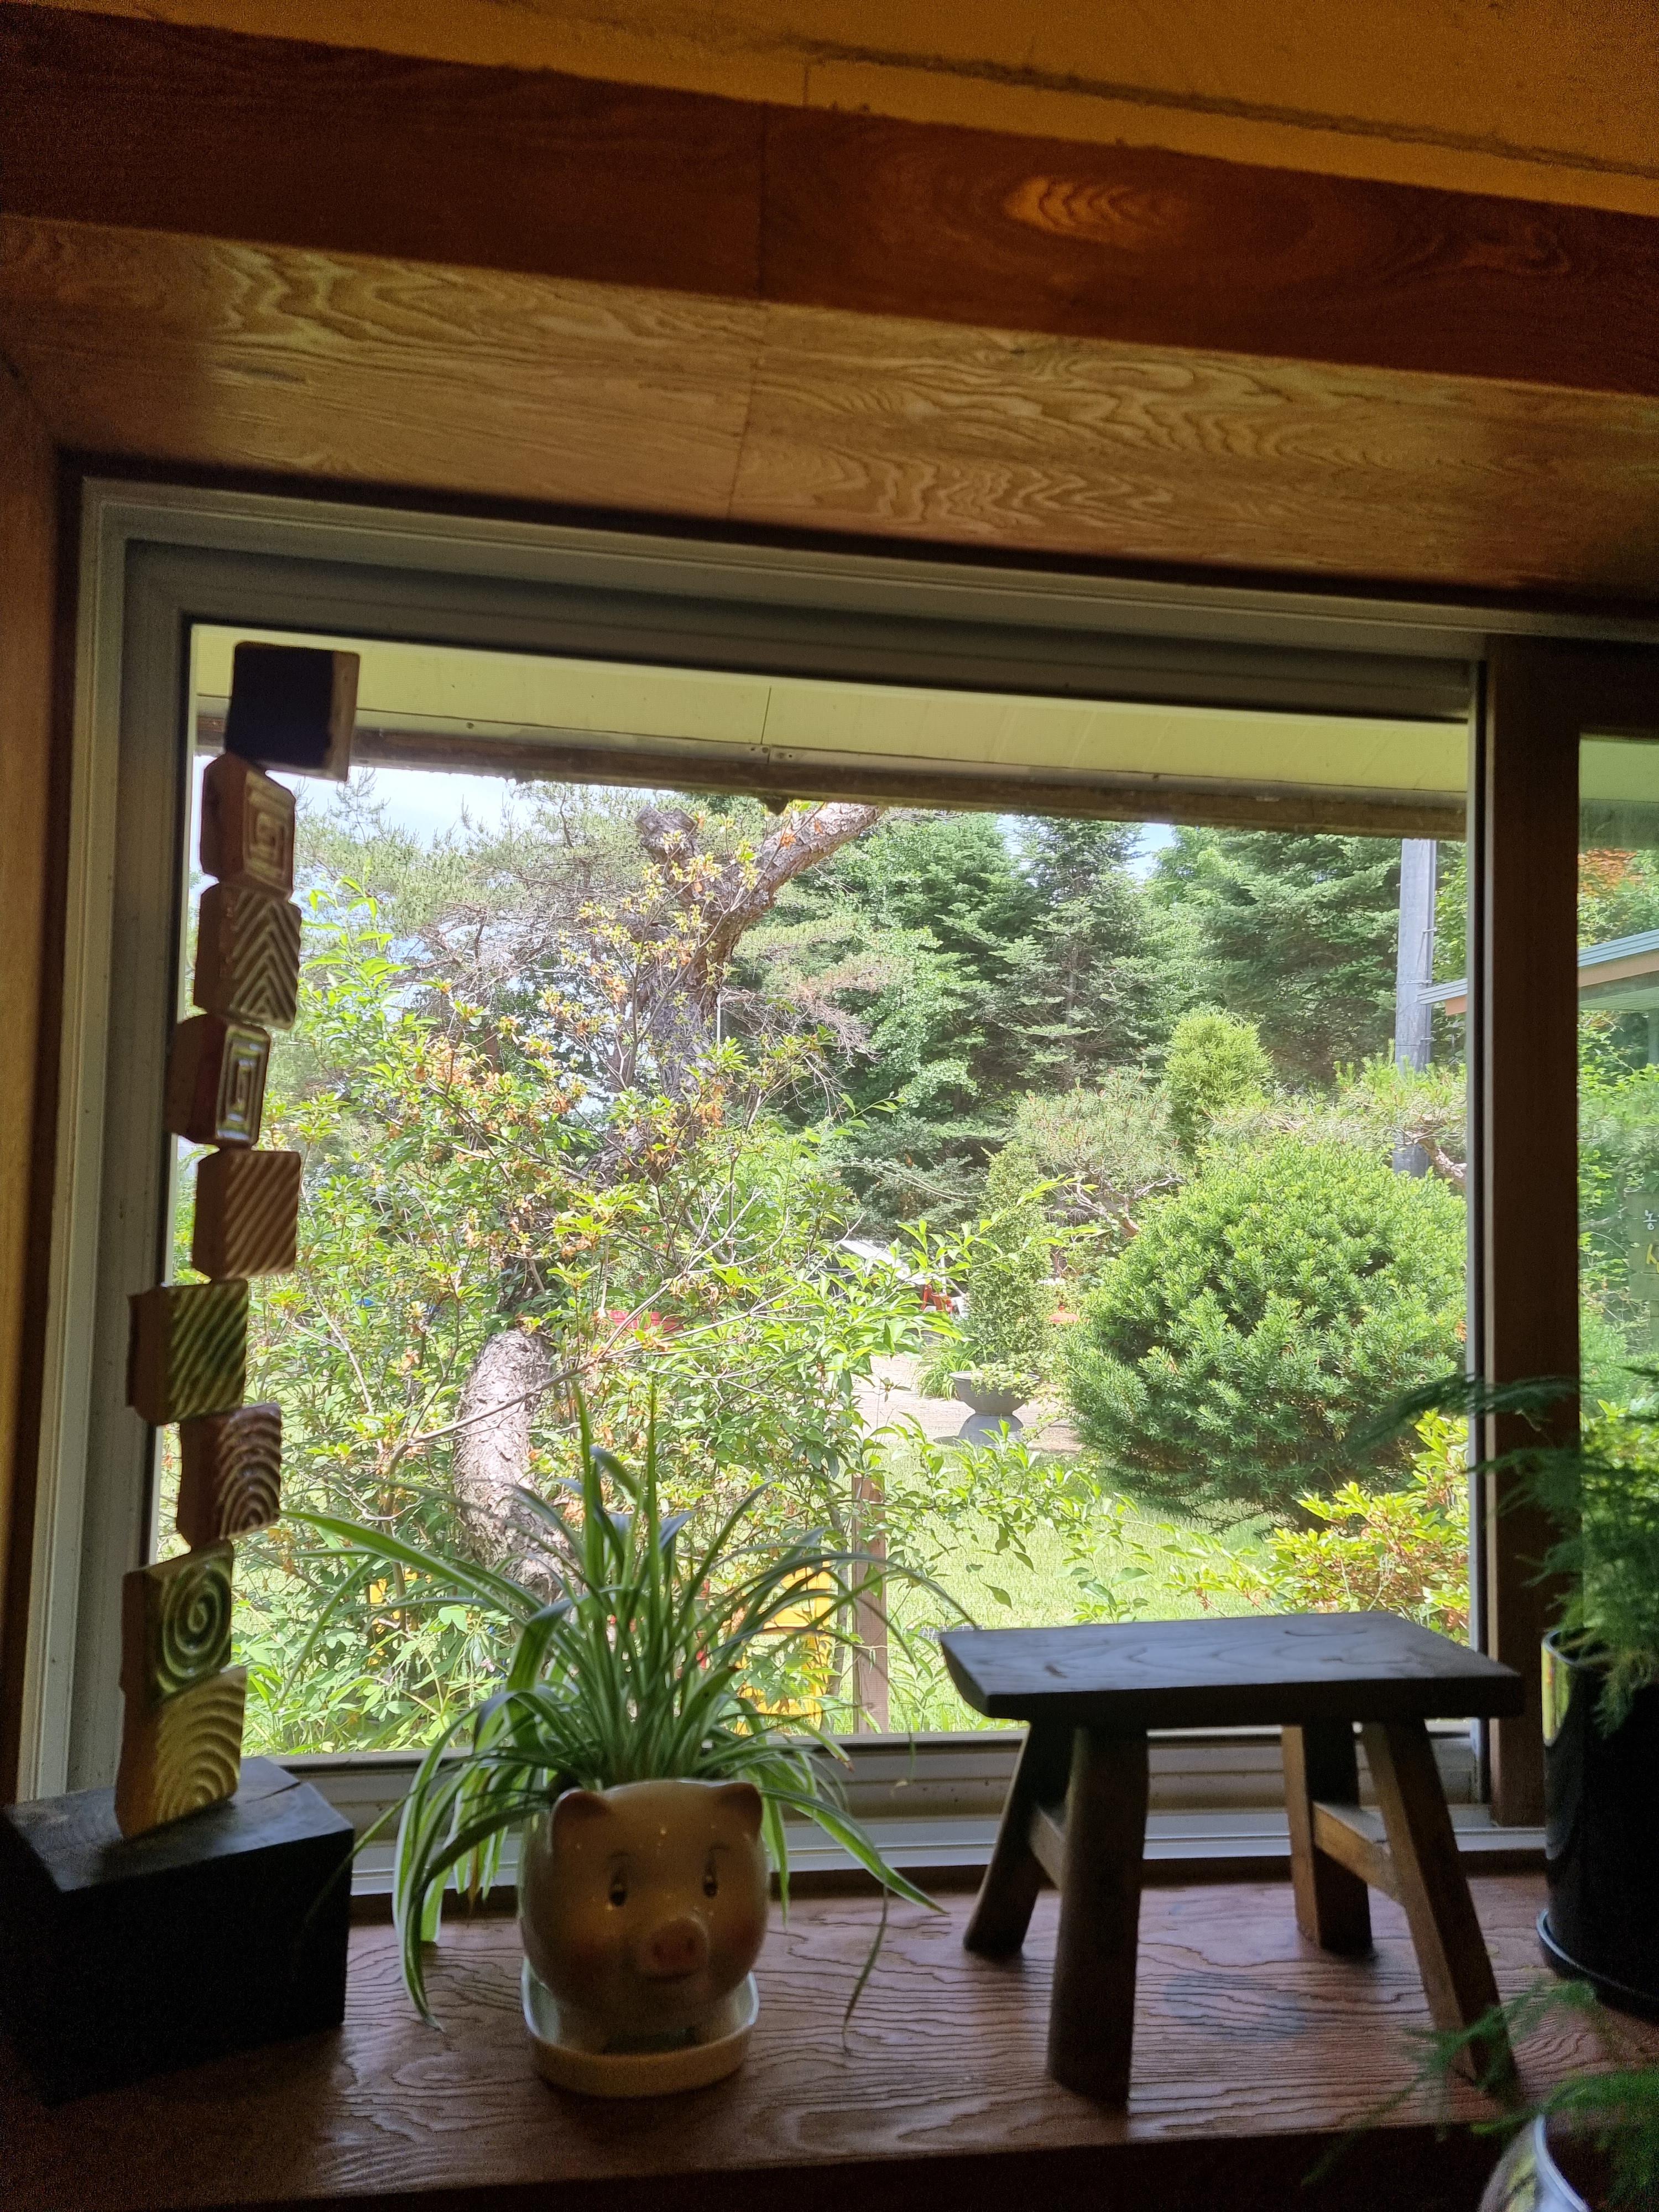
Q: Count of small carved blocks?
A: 9